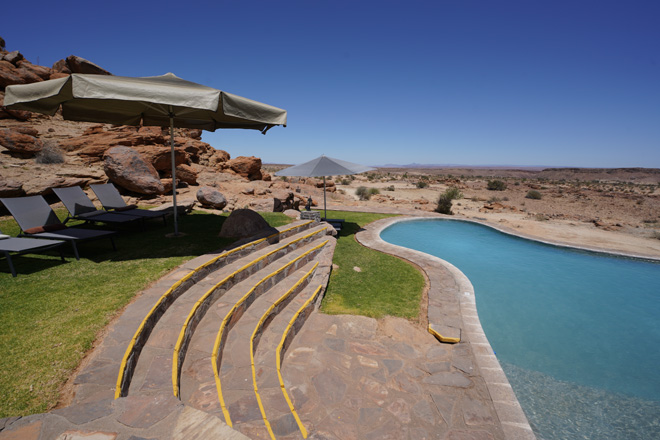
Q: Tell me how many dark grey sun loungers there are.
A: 4